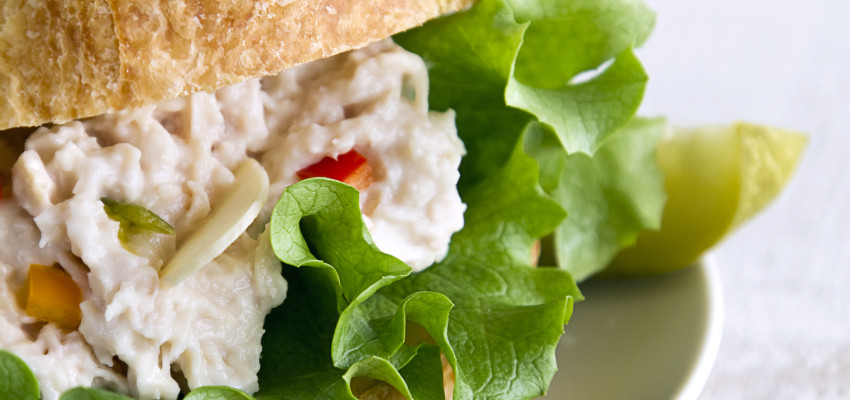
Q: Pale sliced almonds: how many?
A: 1